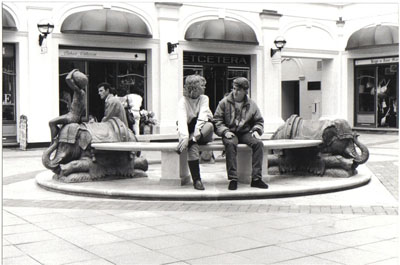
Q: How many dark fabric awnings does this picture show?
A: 4